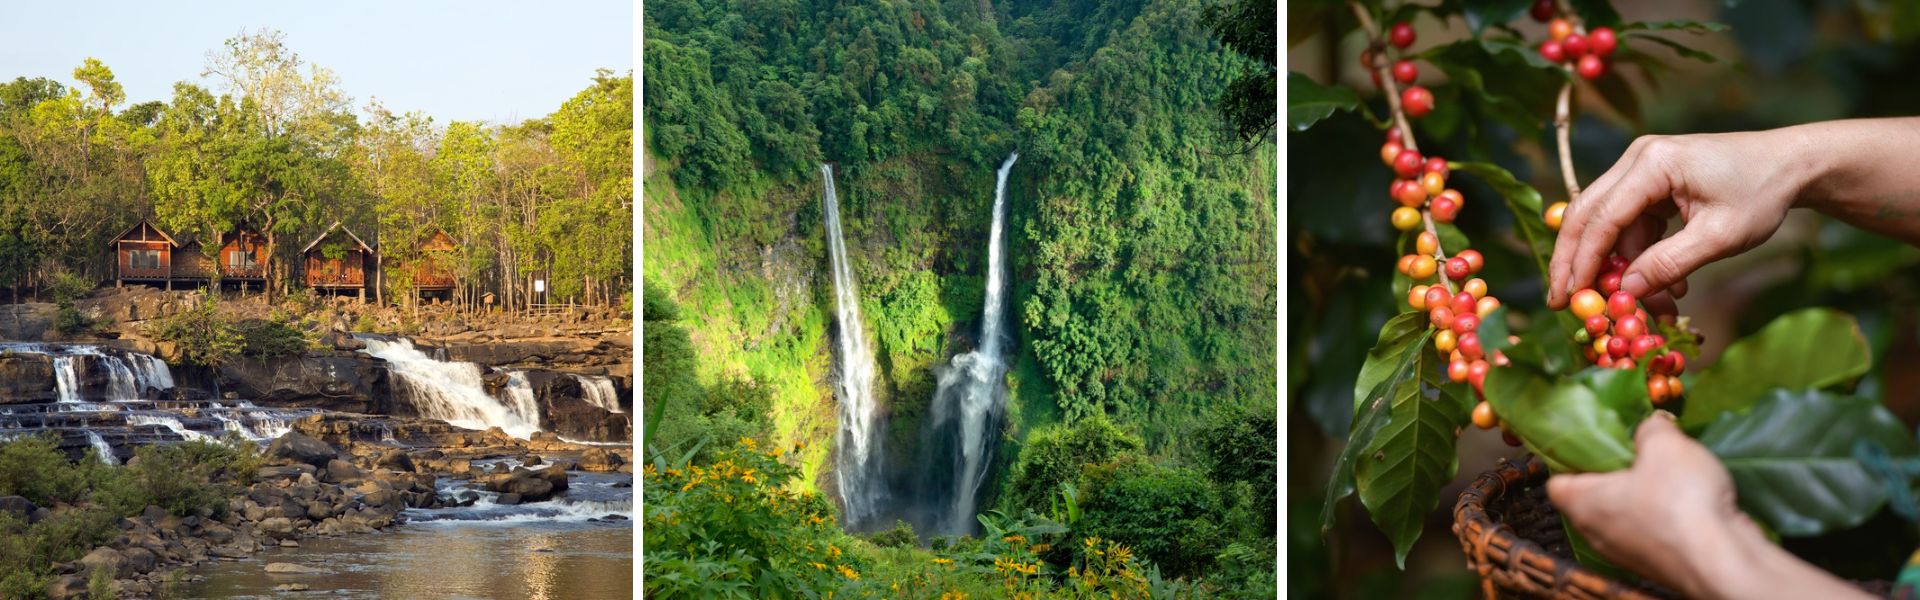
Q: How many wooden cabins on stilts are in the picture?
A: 4